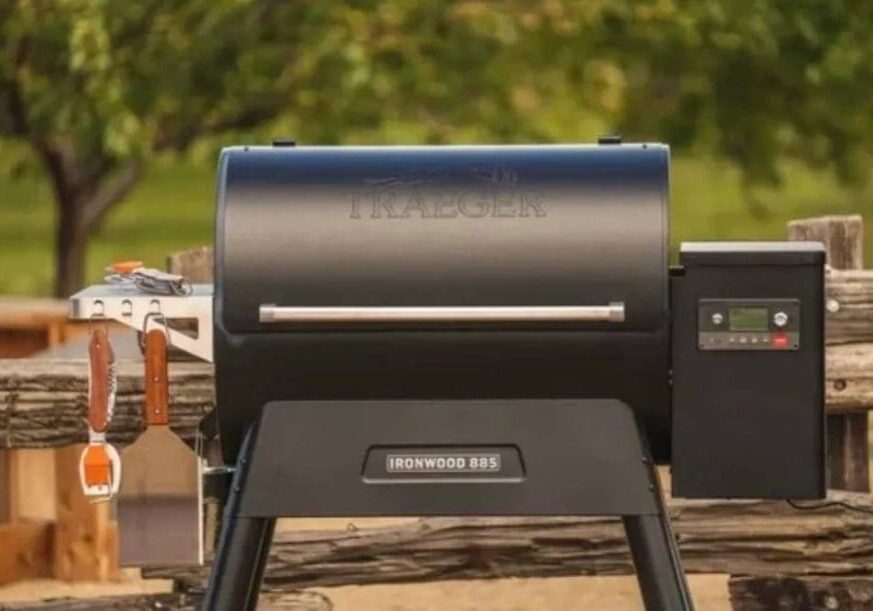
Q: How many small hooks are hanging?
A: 3